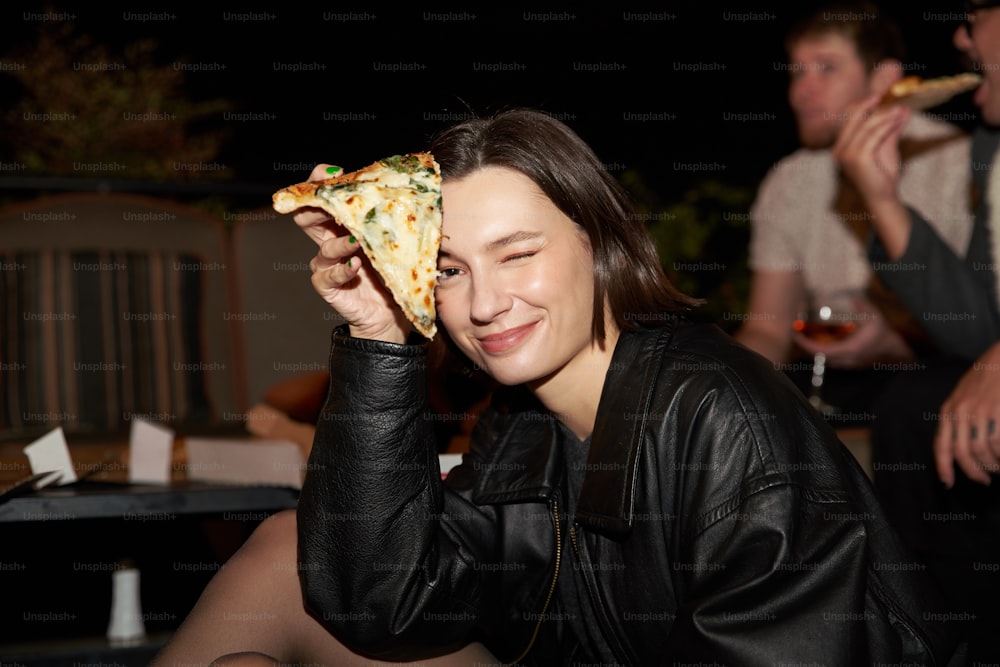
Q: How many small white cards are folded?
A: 2